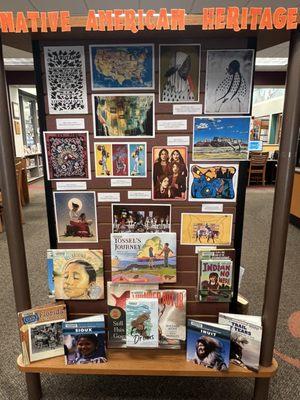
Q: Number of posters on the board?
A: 13